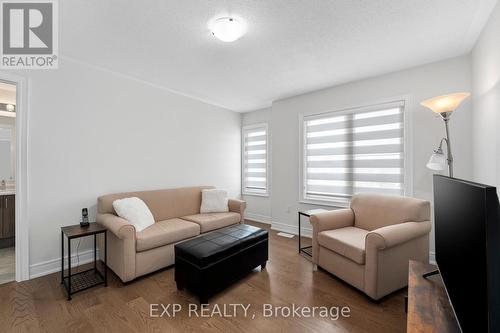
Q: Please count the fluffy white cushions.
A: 2